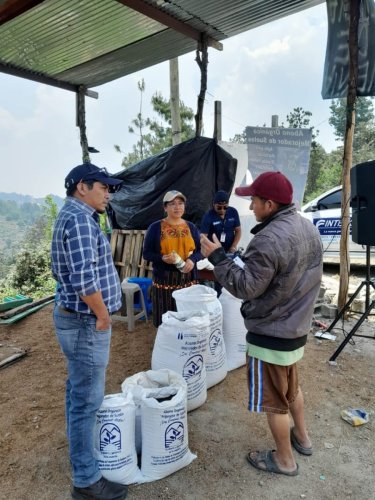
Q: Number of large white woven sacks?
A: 6